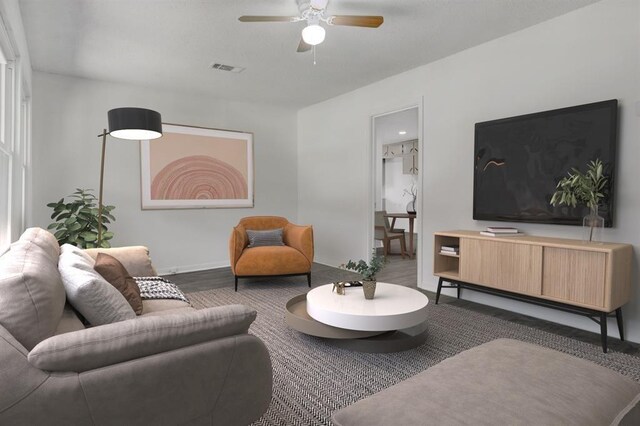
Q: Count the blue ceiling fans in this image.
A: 0